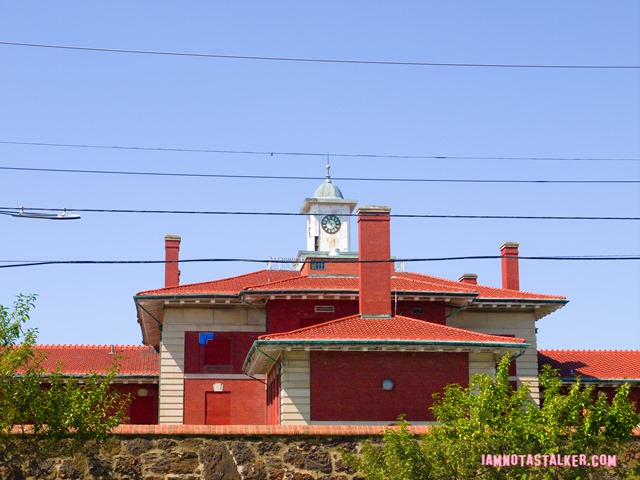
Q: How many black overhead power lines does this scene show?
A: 5